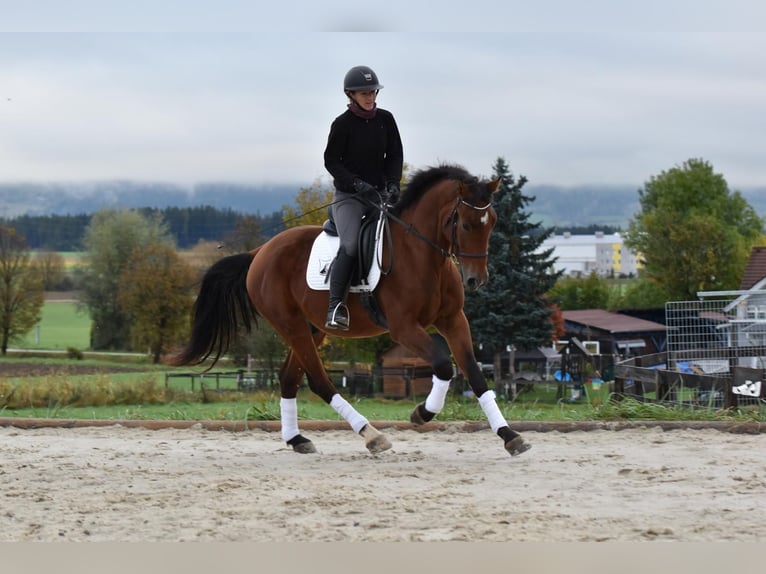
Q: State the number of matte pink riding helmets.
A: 0